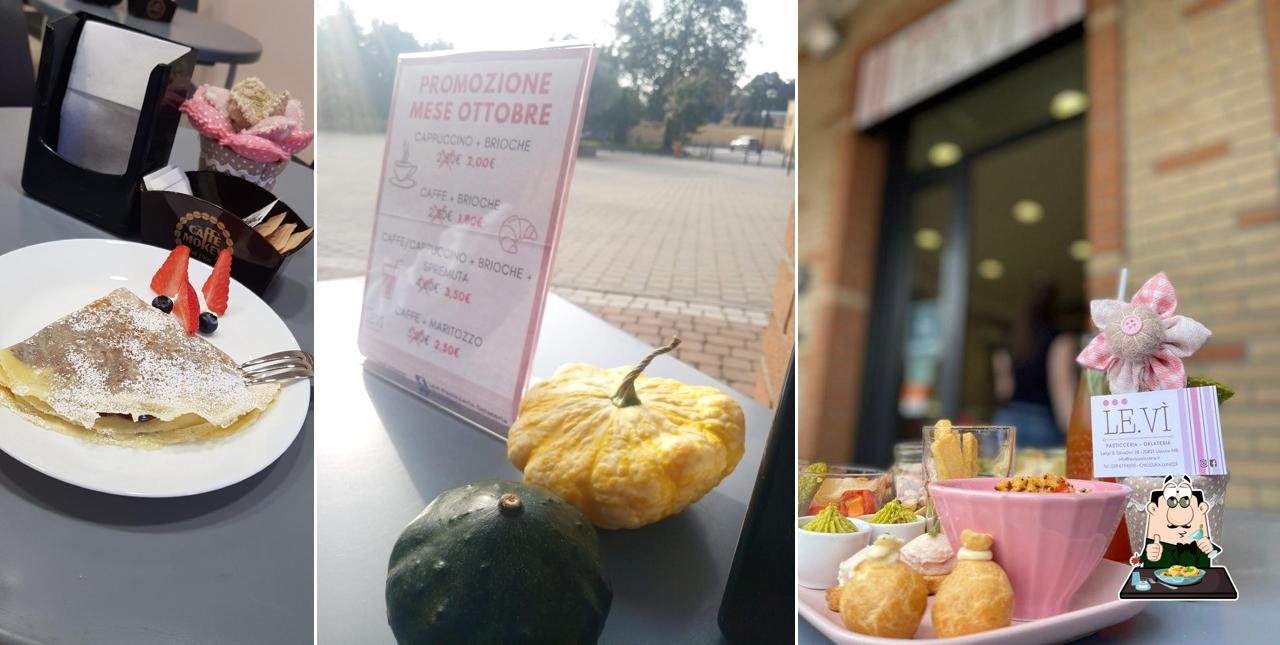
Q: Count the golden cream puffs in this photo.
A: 2